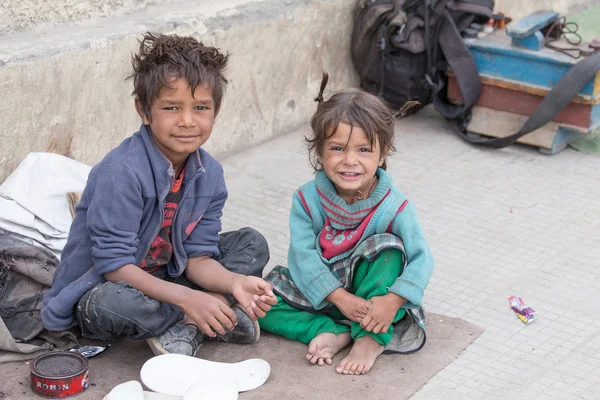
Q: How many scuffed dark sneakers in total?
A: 2